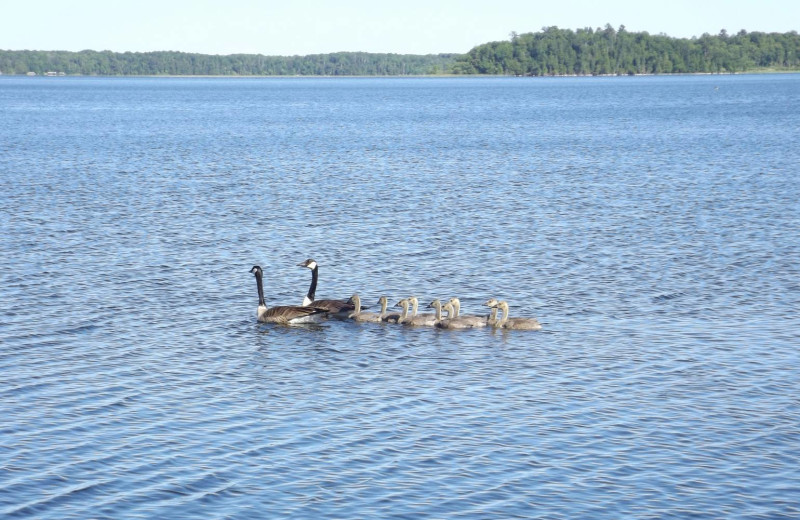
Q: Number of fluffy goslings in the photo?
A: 9